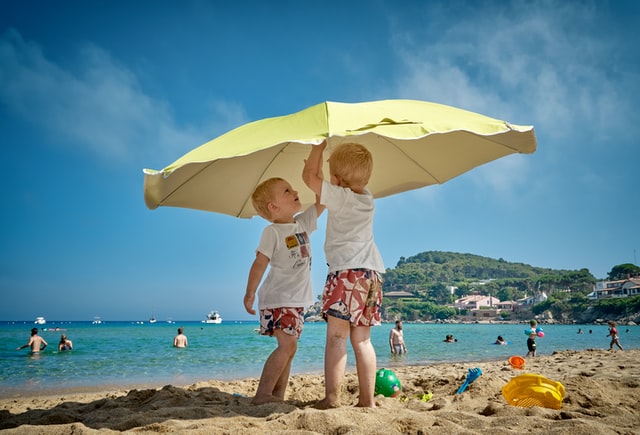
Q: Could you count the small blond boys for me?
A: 2